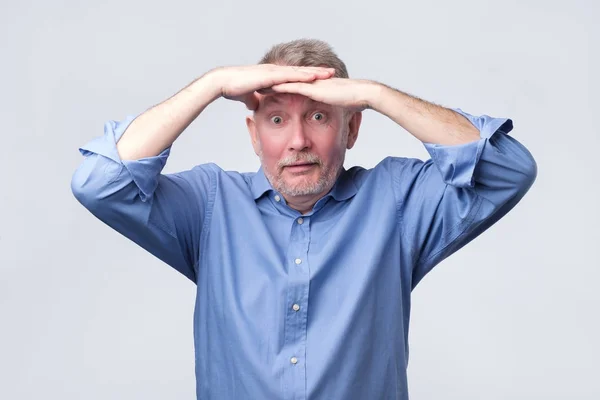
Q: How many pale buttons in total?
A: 5